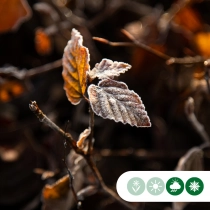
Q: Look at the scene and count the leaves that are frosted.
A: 3